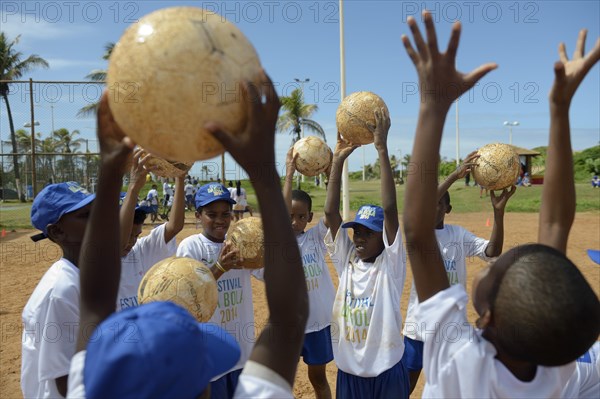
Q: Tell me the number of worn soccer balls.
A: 7